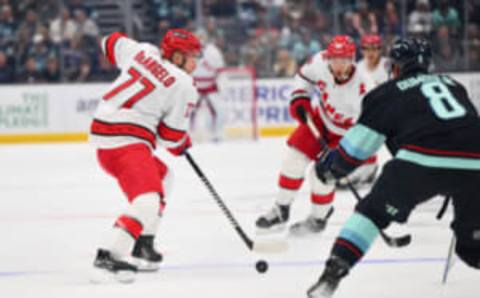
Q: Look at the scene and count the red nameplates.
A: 1